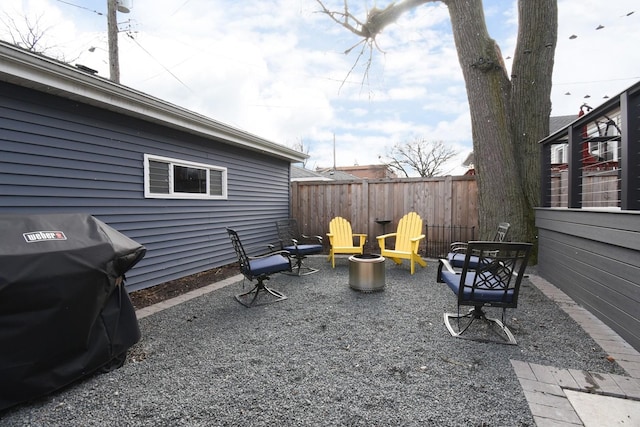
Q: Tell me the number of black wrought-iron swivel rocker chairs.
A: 4